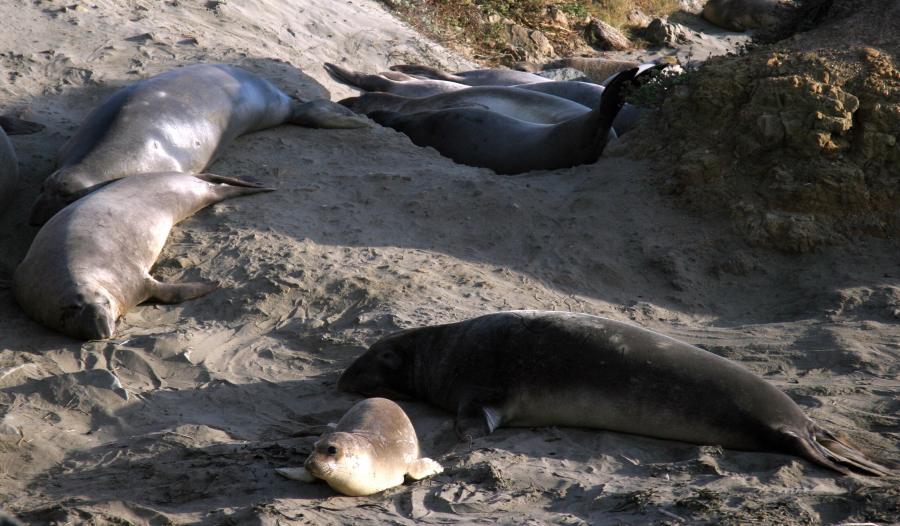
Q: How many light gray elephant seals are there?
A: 2